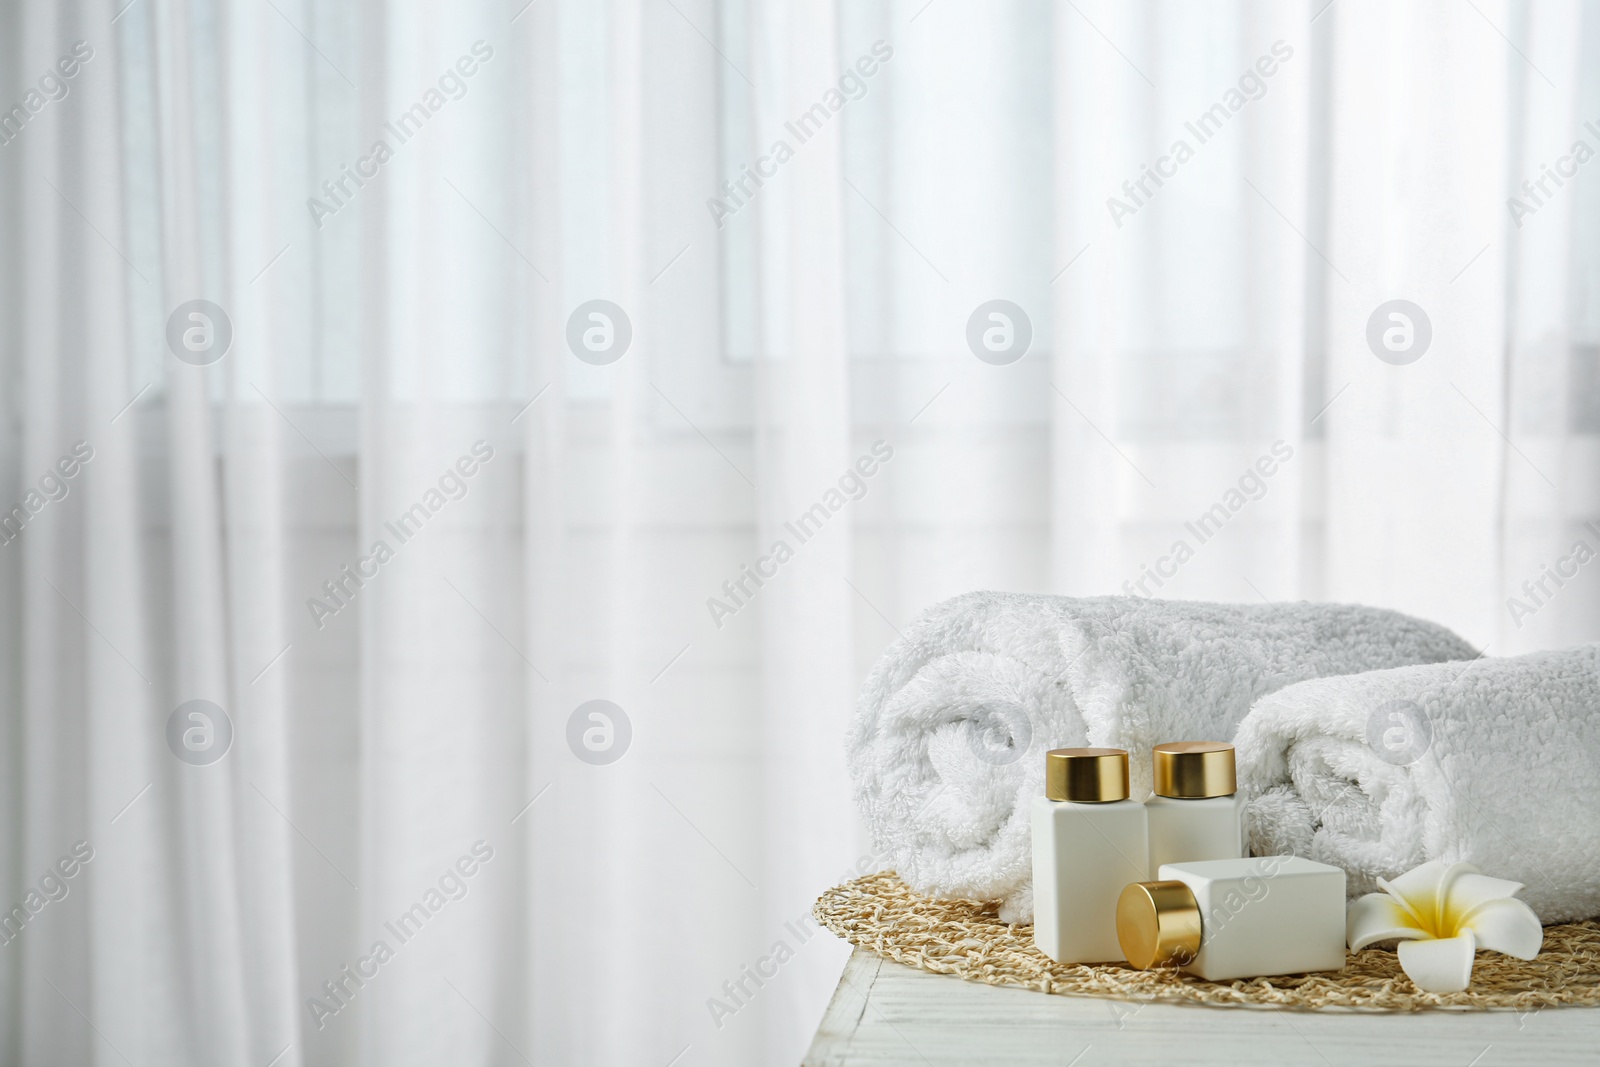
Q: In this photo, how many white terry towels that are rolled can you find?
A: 2